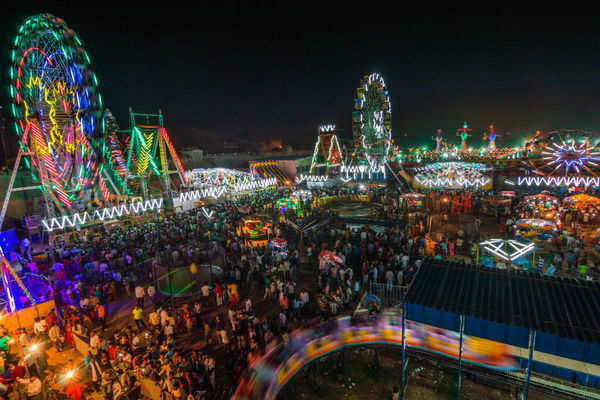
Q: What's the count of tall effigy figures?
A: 3